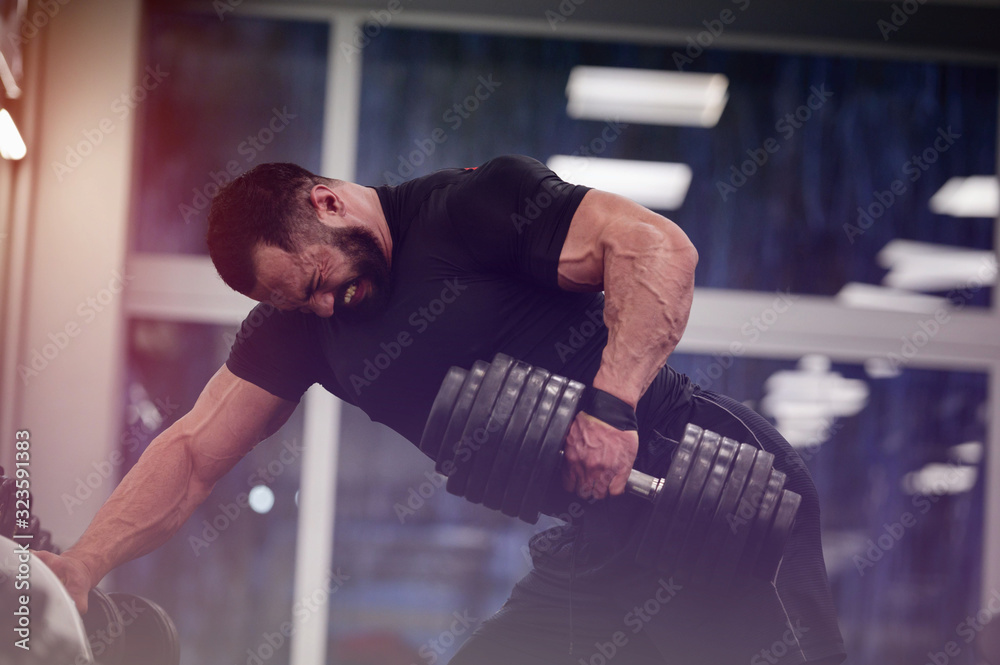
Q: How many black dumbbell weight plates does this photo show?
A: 14